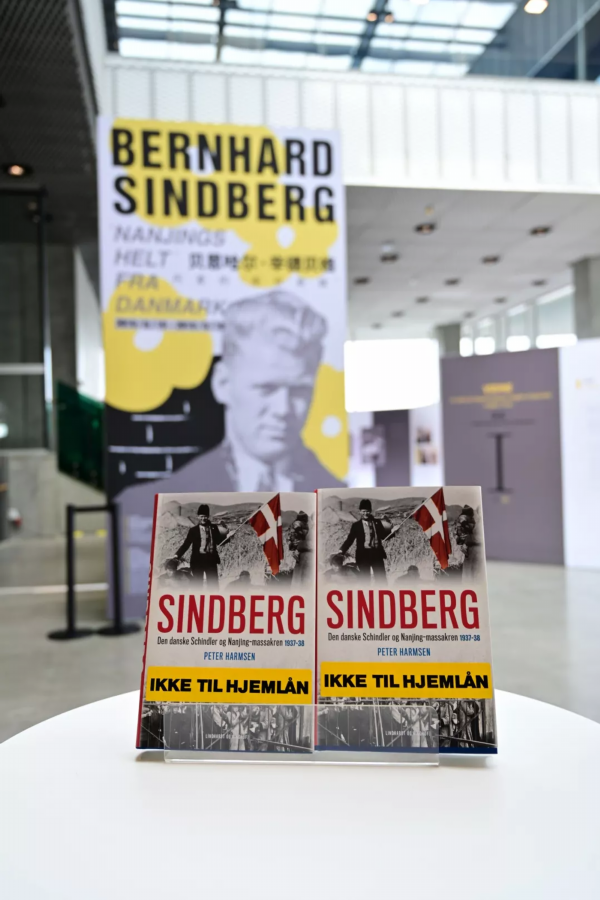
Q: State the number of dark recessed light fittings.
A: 12